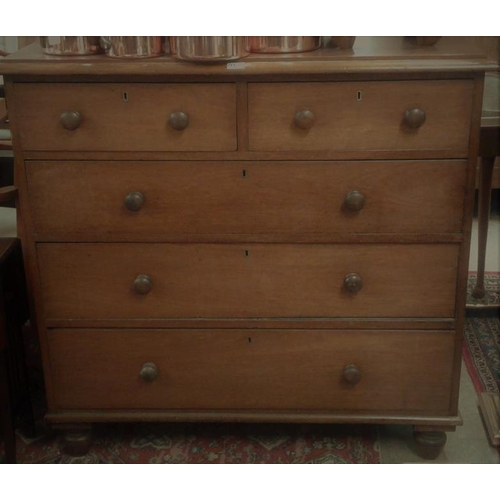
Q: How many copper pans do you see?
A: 4